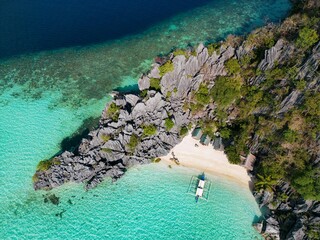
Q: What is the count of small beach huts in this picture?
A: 4